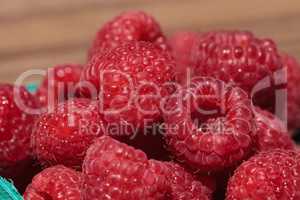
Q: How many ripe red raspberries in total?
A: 14